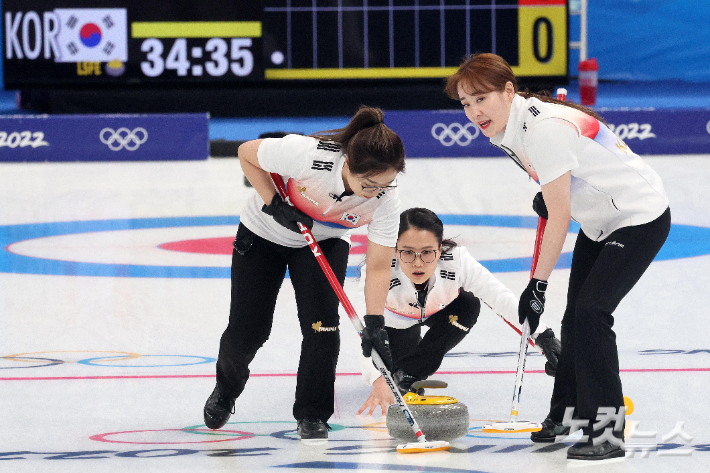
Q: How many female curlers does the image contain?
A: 3